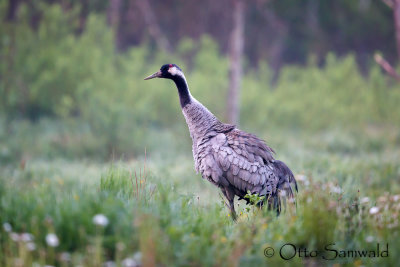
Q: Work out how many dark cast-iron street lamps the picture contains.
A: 0